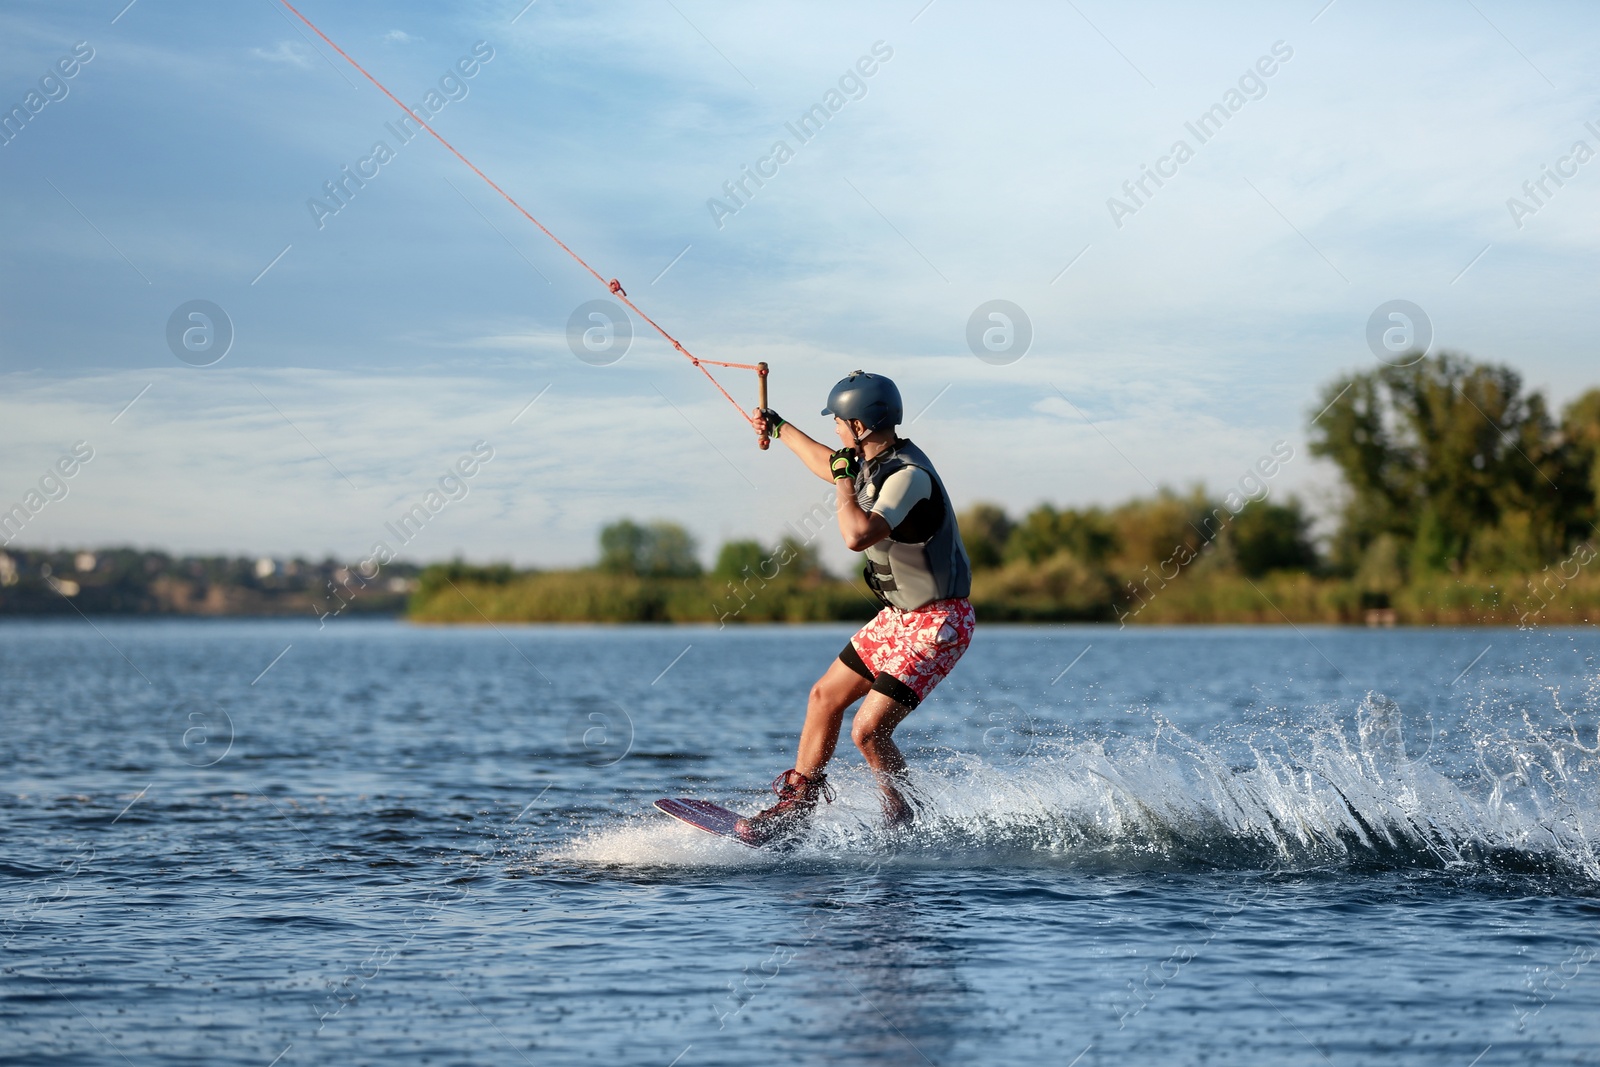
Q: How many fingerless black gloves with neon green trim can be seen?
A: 2